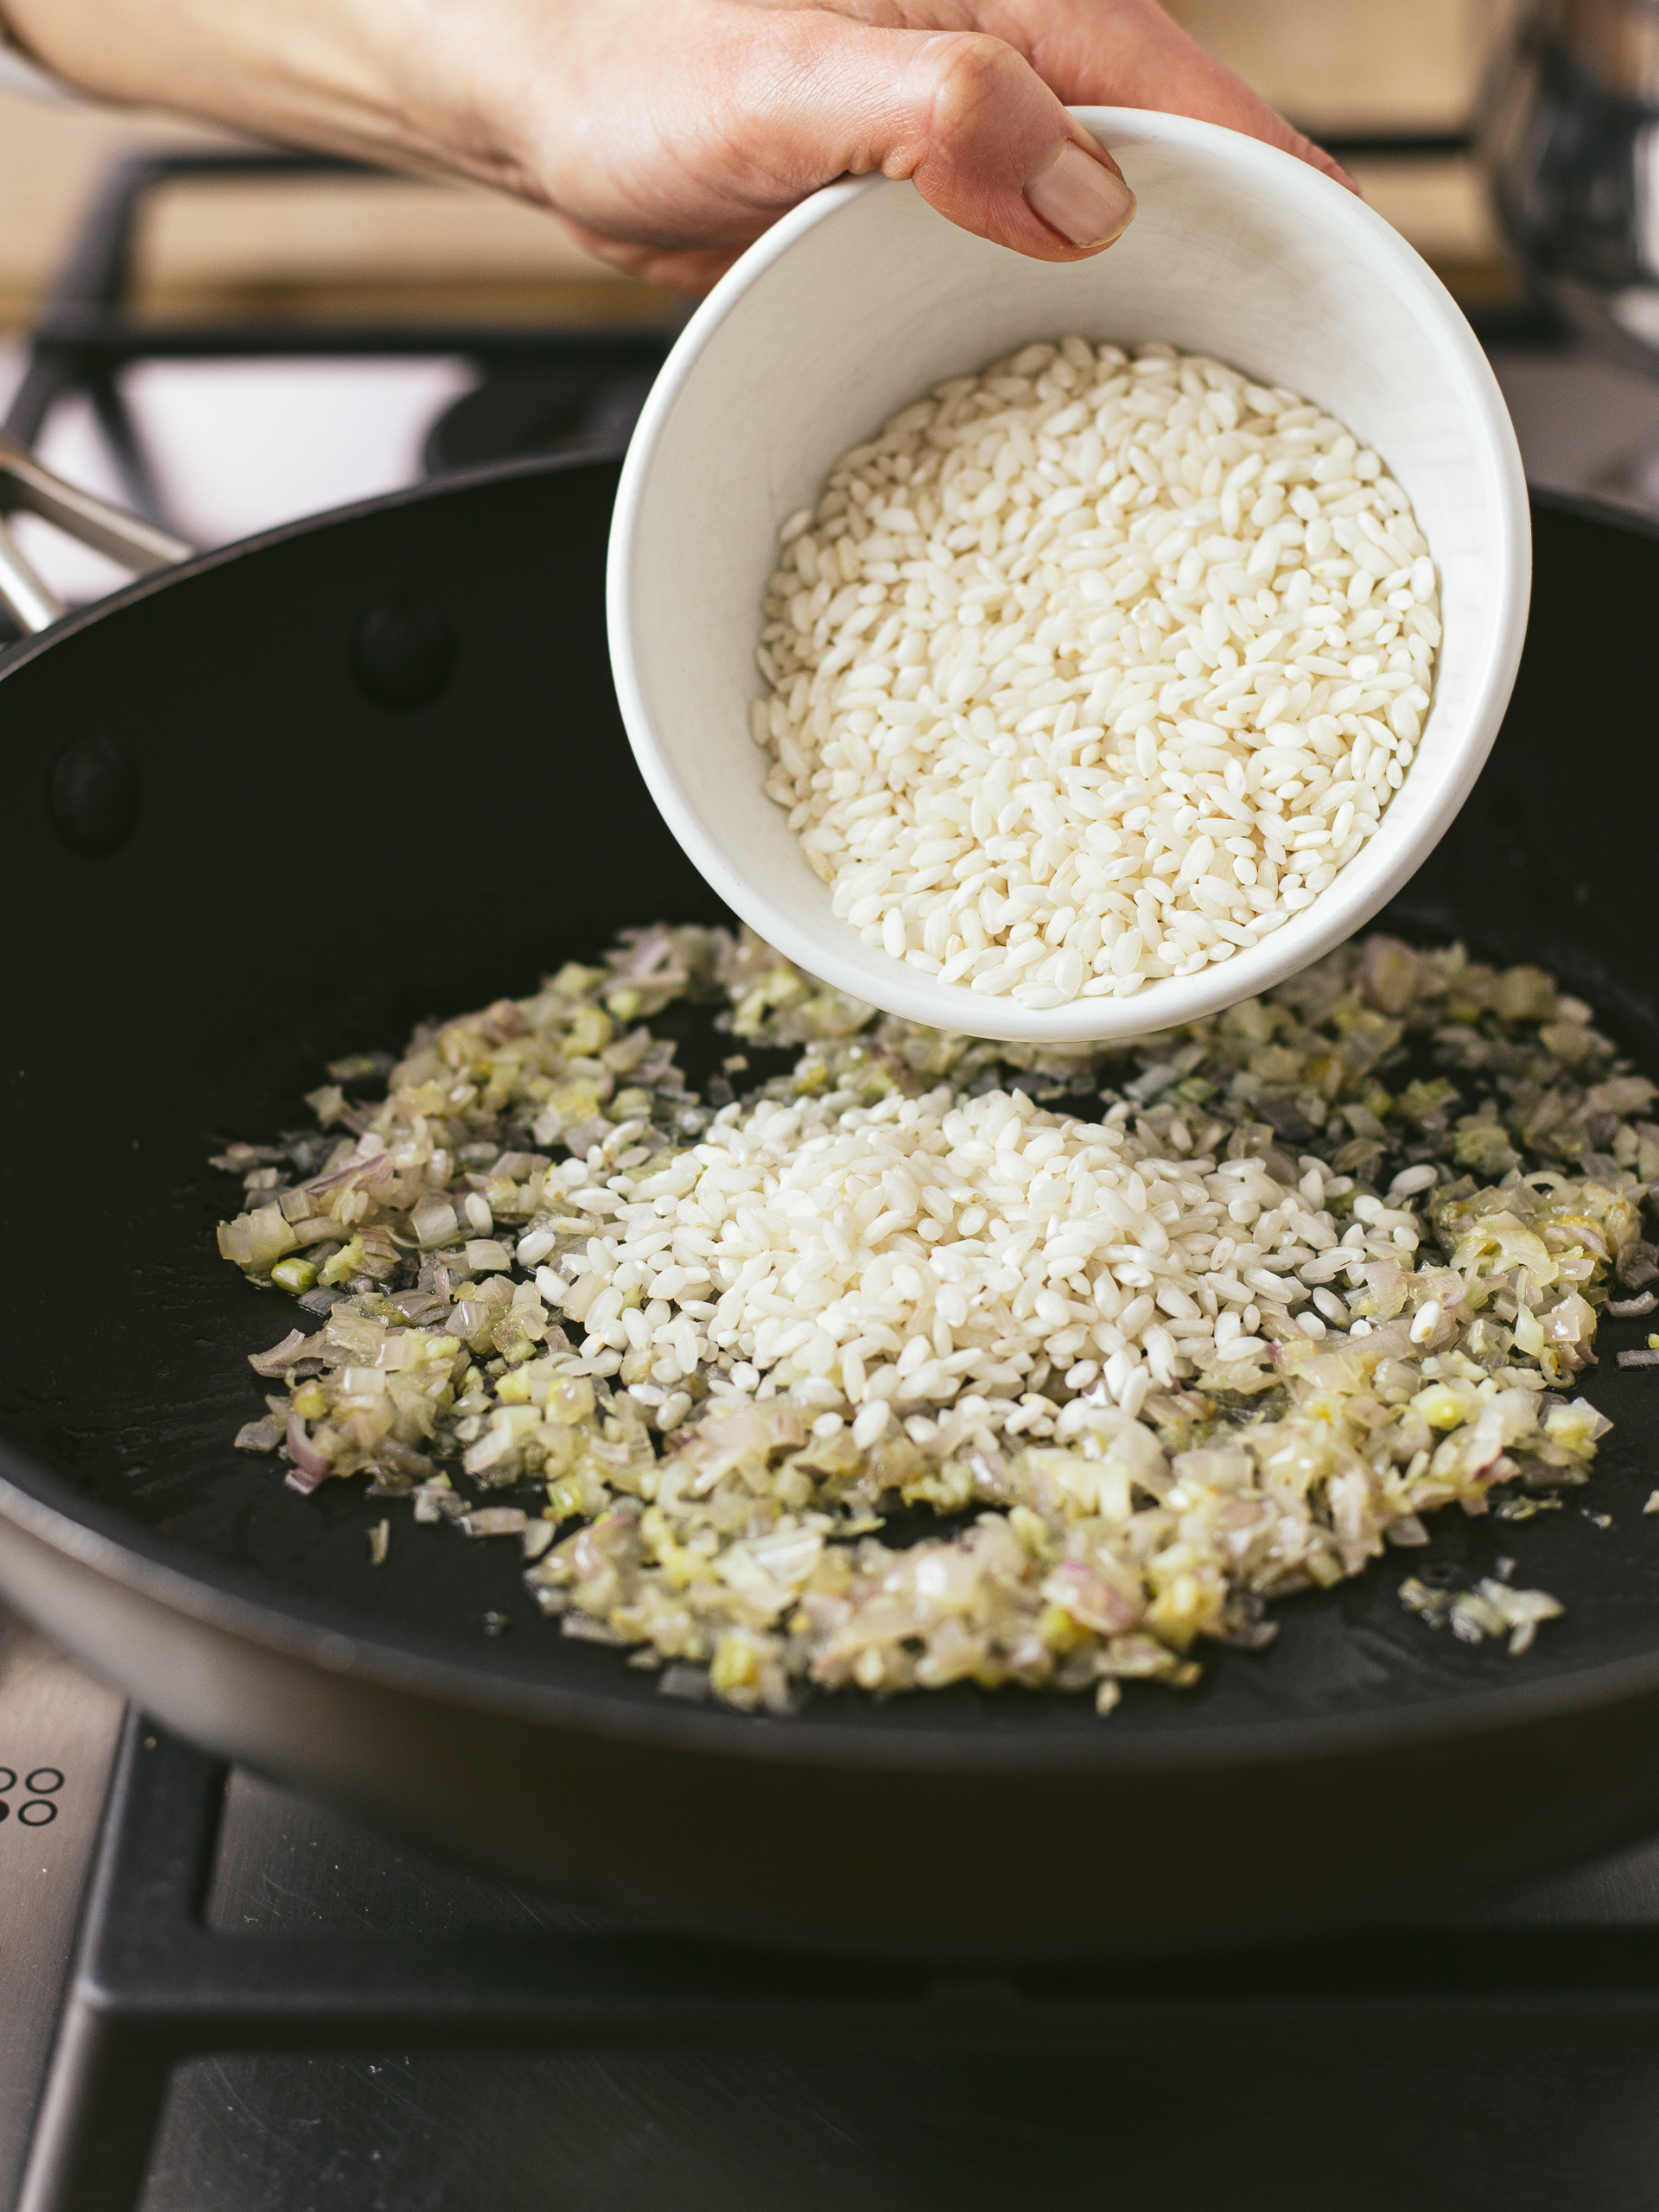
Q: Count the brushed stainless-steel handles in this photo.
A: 1